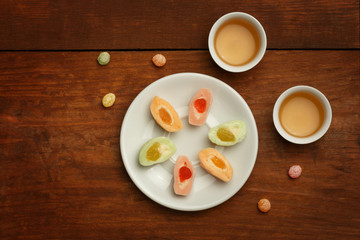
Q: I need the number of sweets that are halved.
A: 6